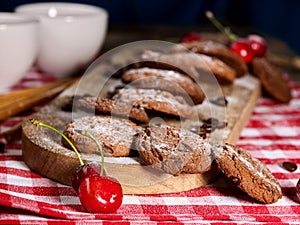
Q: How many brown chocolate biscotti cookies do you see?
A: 9